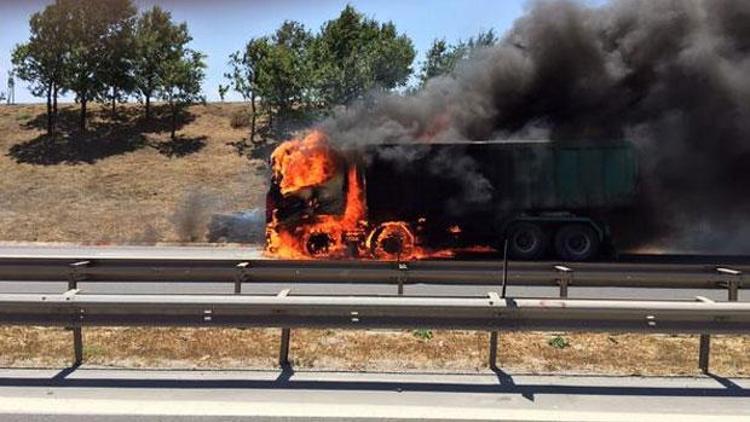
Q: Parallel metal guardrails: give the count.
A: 2